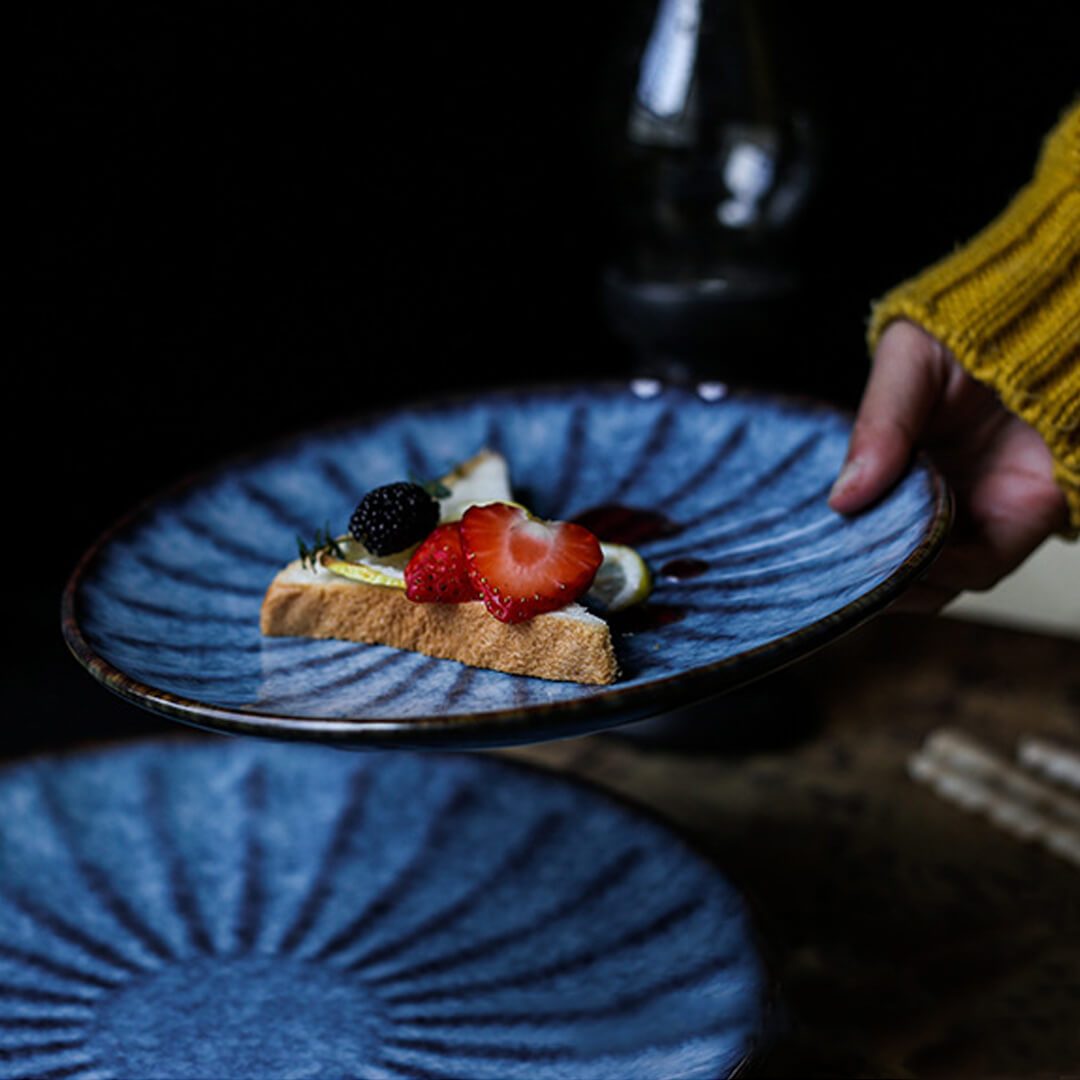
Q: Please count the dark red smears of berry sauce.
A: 3